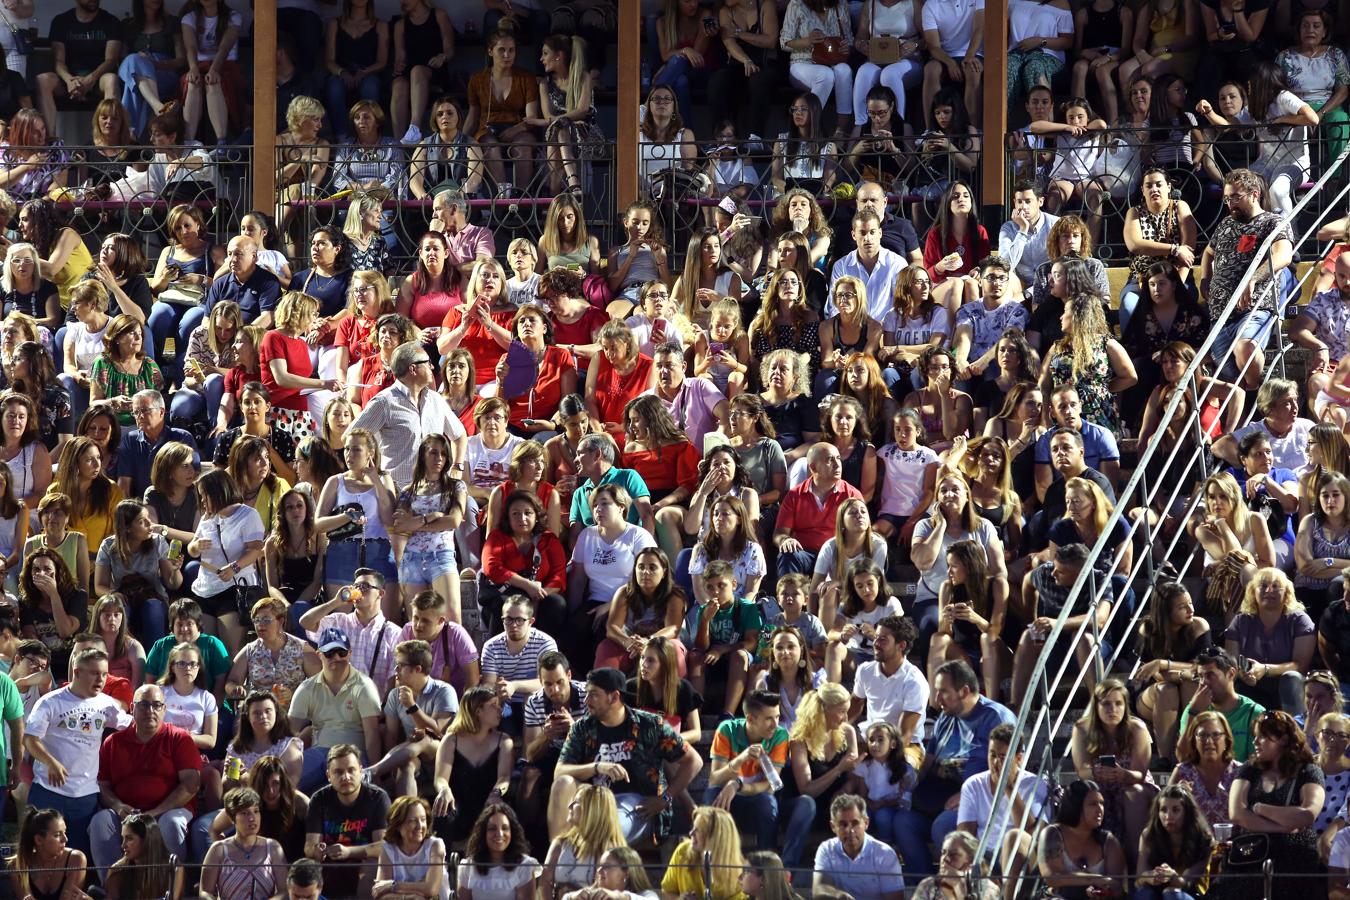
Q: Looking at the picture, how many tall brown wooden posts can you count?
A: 3